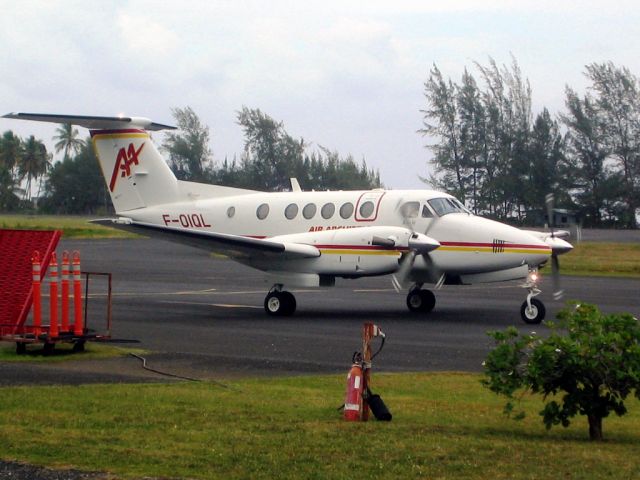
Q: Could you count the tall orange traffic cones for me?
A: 4